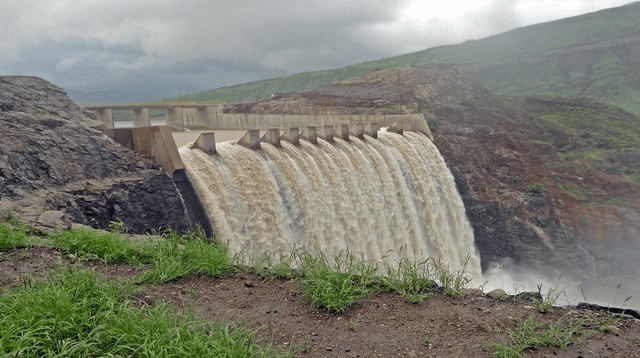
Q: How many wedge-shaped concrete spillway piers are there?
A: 10